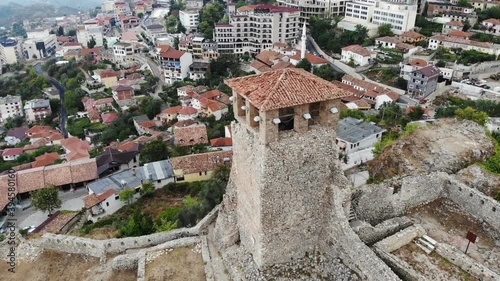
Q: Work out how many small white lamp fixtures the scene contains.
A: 6